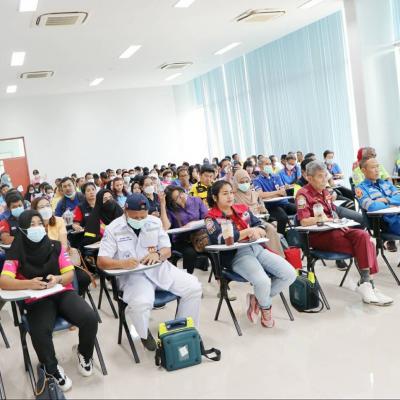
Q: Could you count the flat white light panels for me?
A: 9